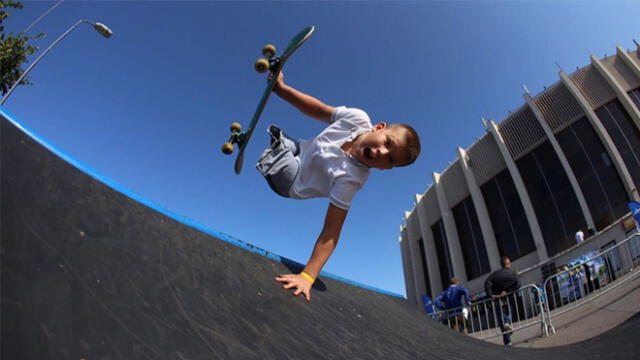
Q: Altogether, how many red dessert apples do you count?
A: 0